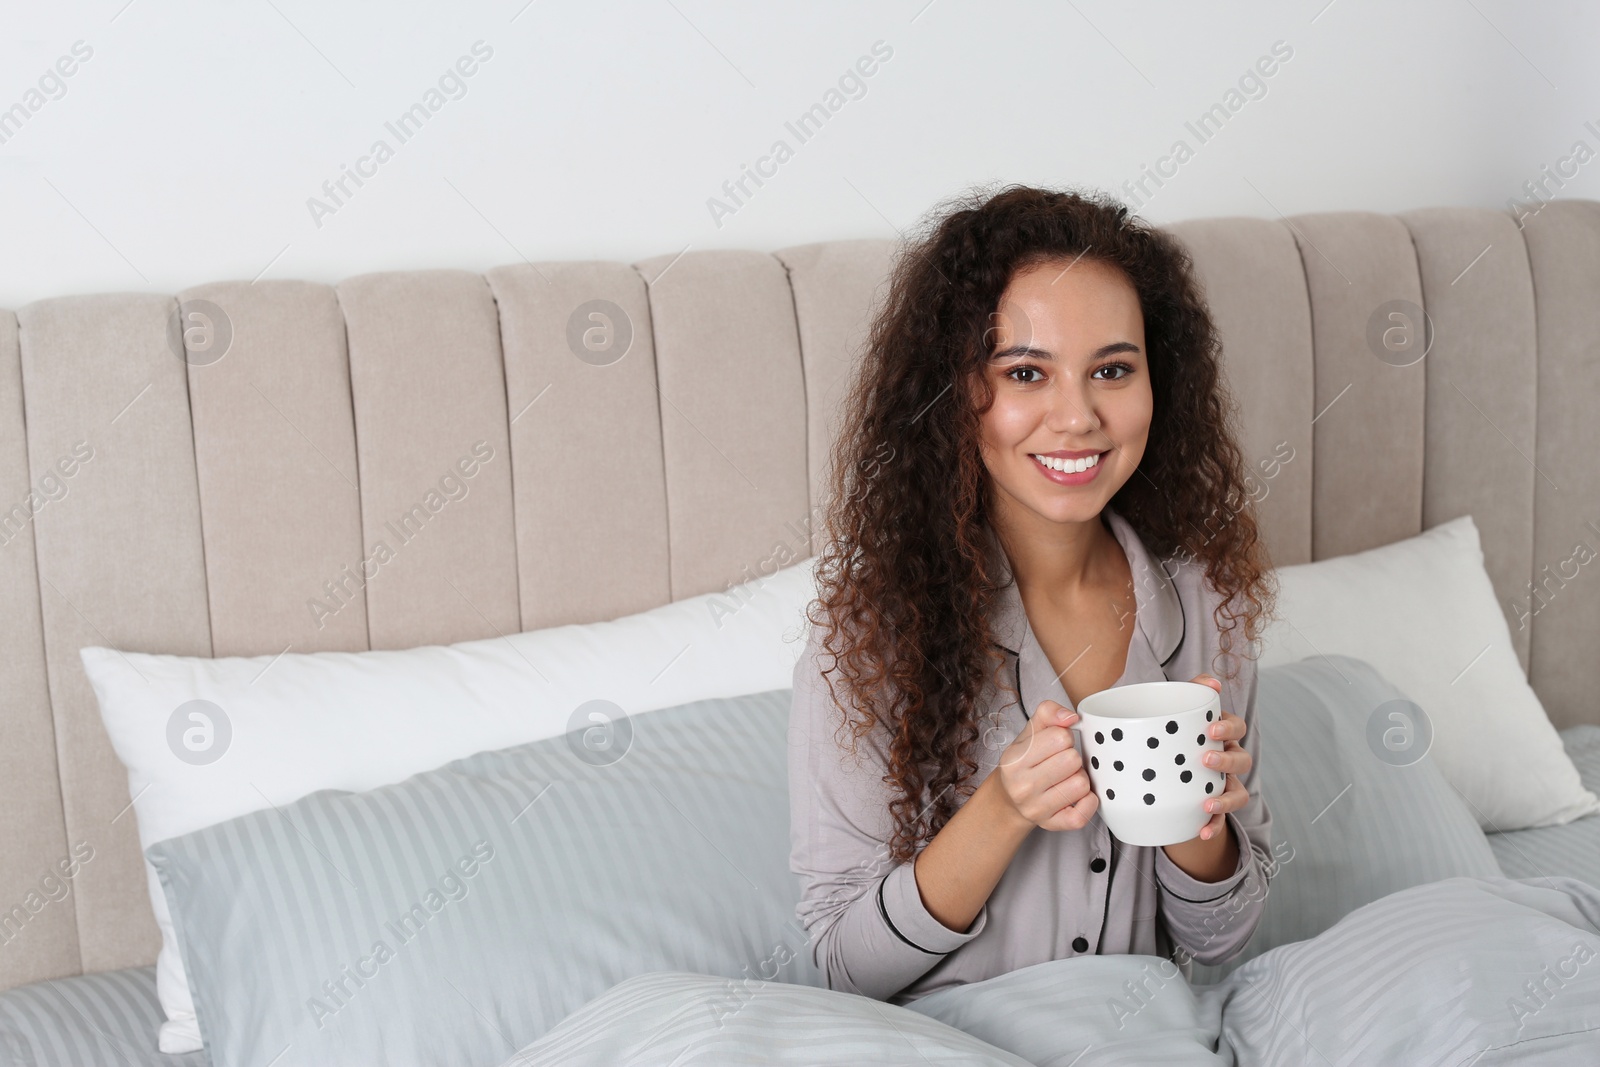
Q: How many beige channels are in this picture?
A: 11